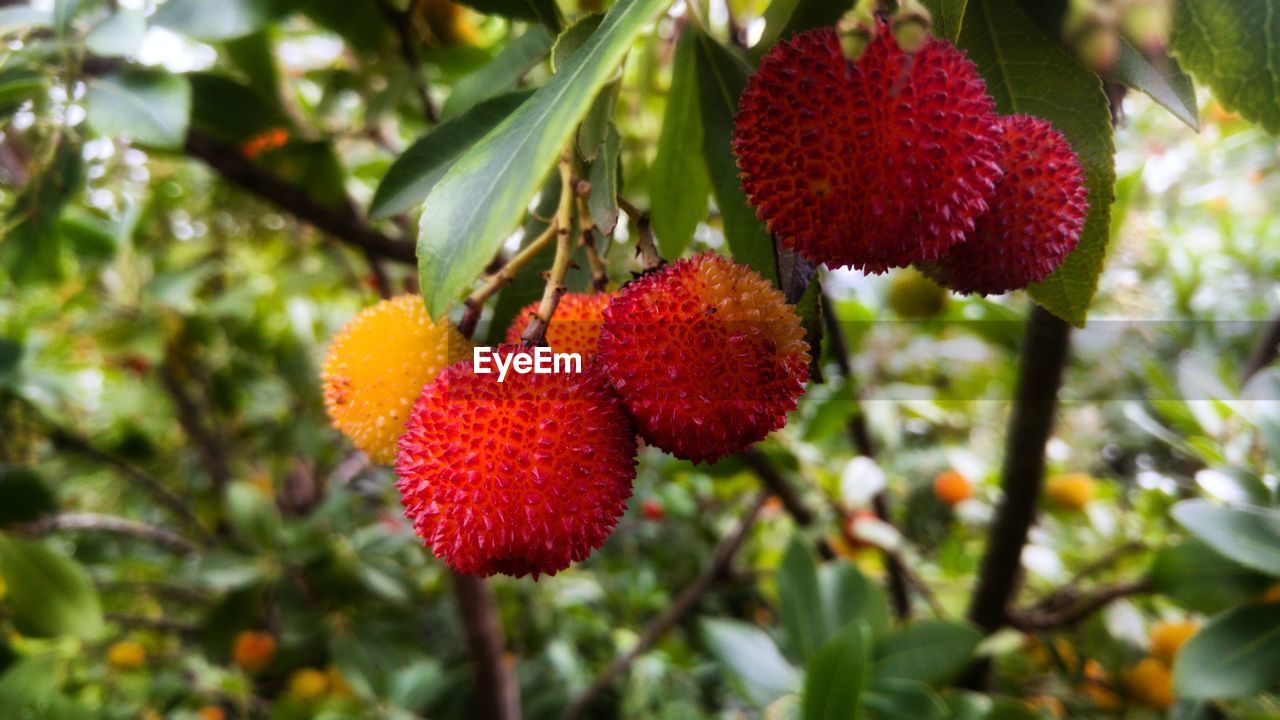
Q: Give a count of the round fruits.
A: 6